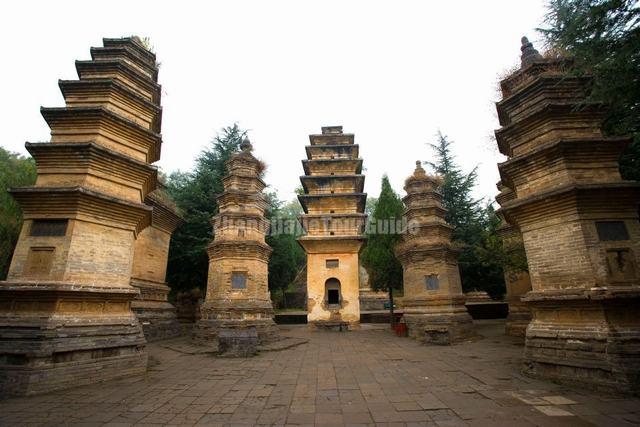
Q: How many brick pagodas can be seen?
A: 7